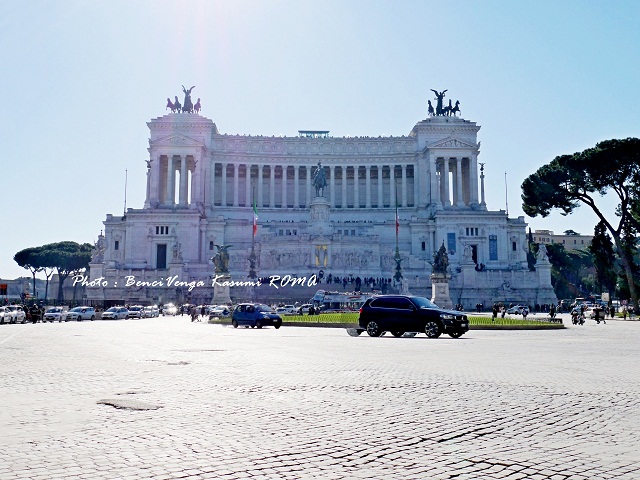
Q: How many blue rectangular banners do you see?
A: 2